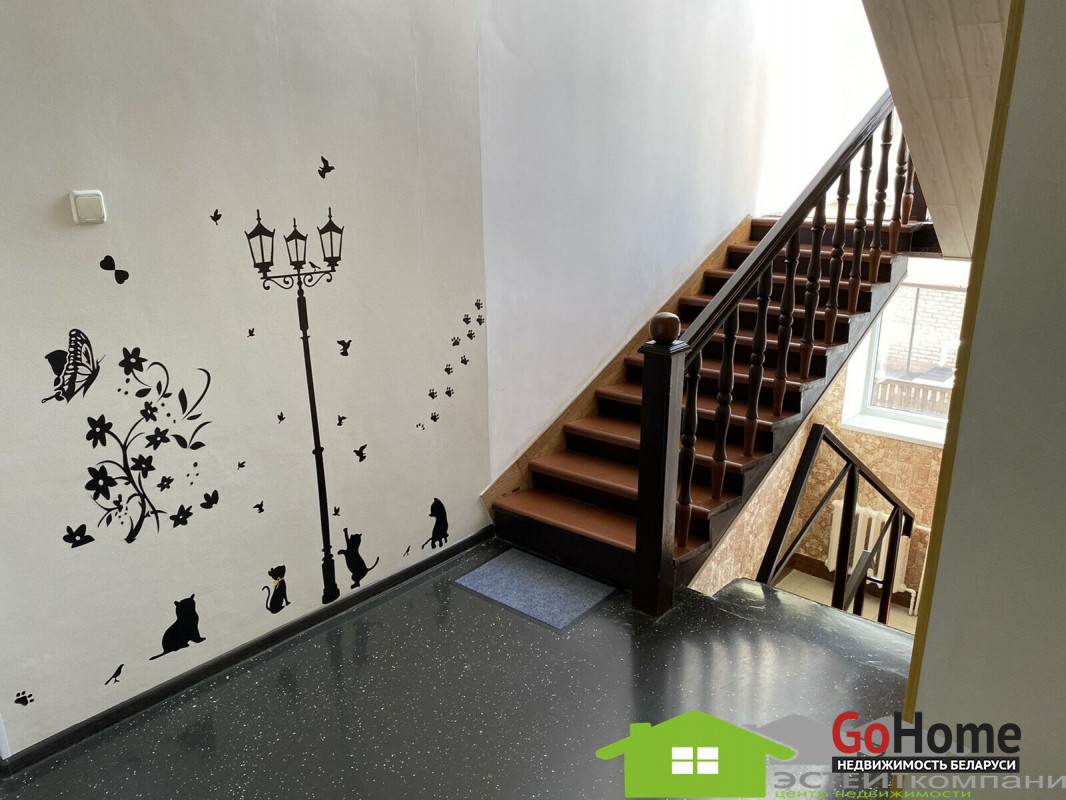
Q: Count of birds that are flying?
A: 10